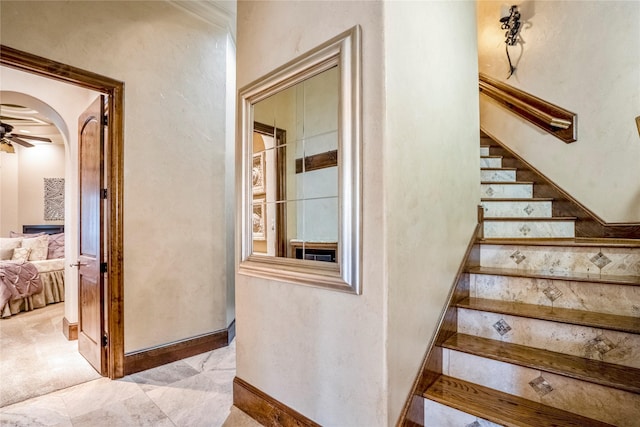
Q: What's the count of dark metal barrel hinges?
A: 4